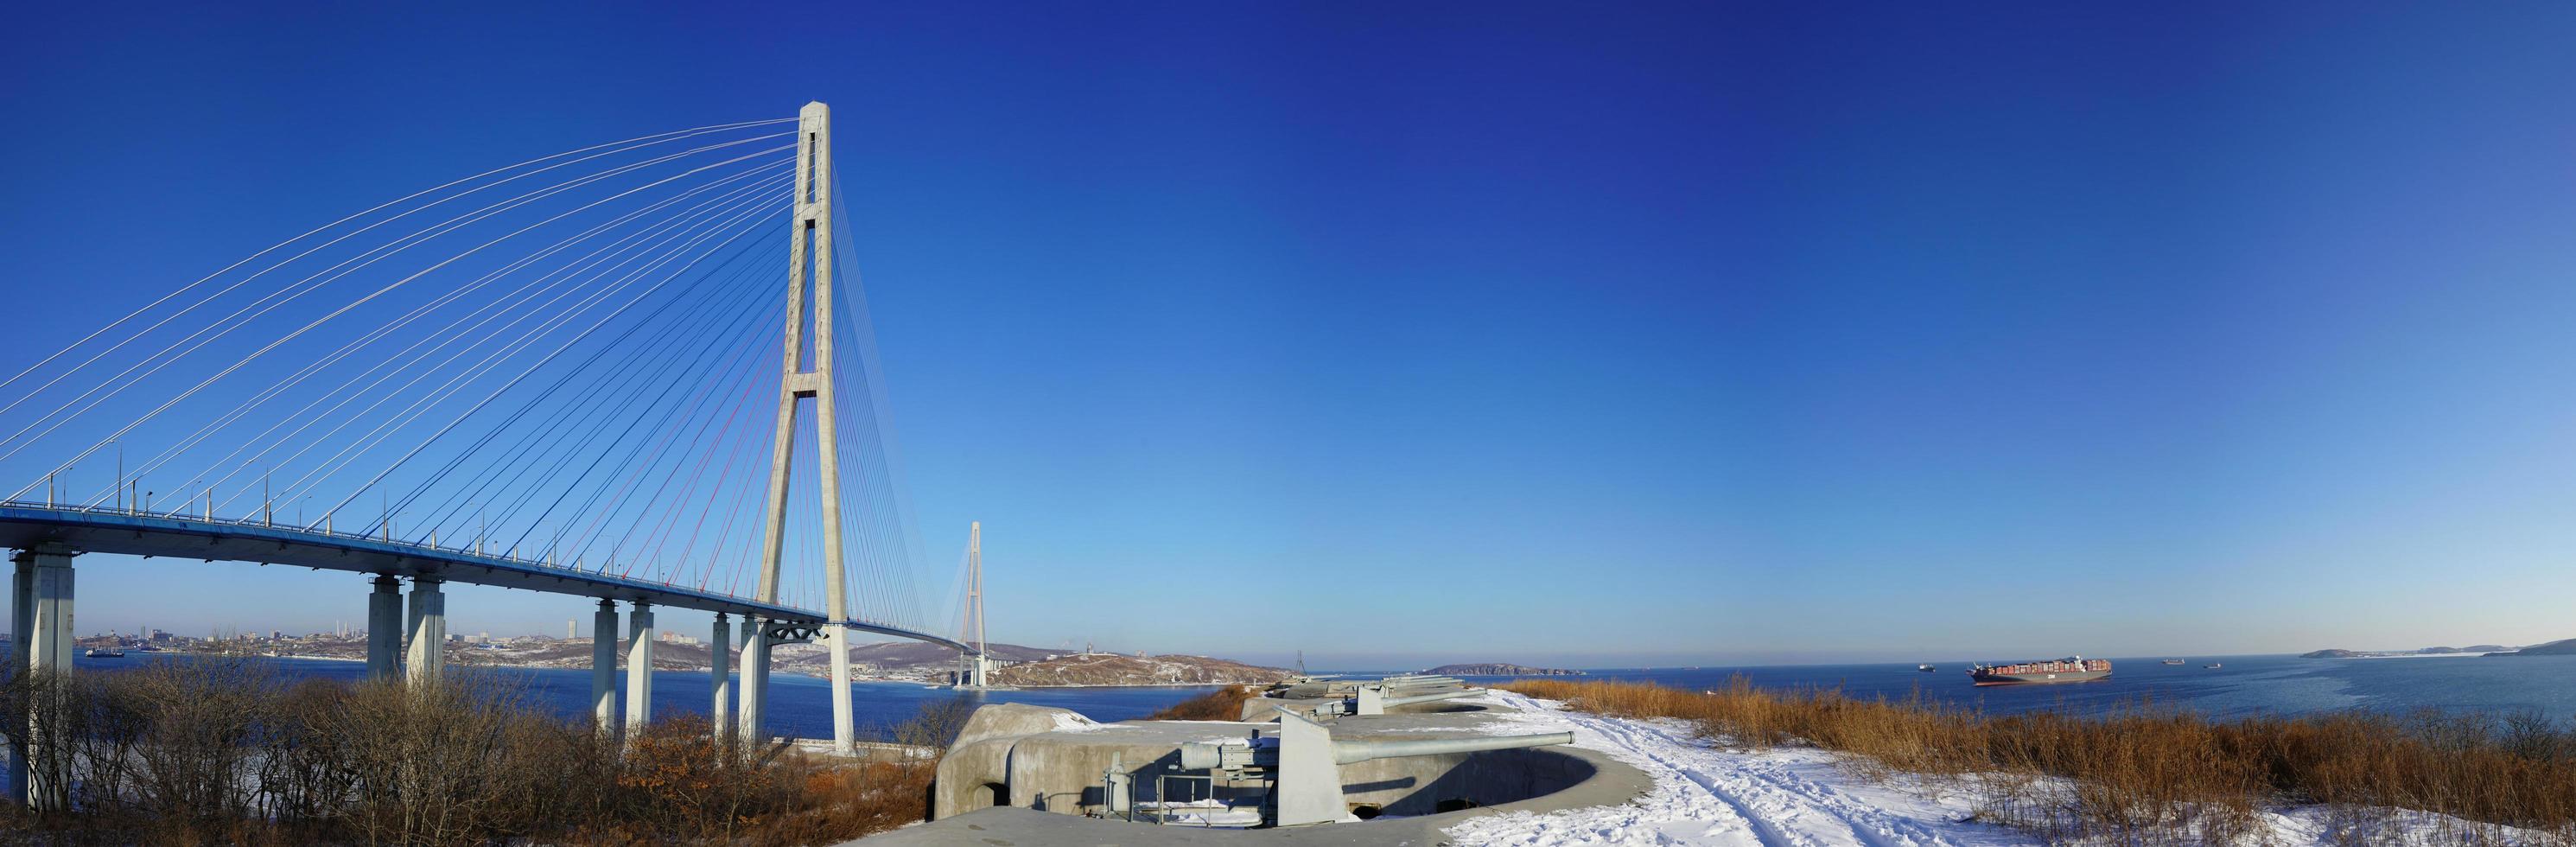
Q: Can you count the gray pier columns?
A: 8